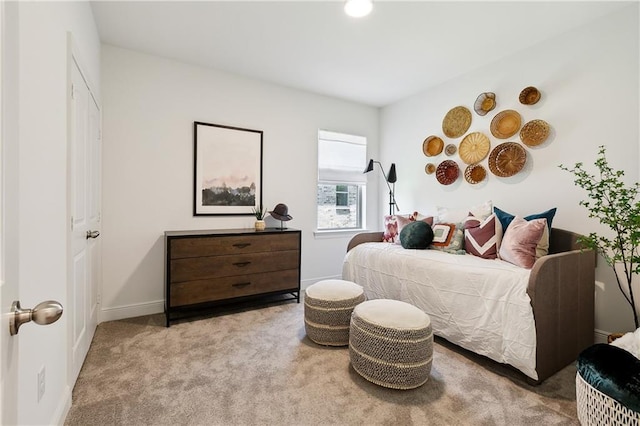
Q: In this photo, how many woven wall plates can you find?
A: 12